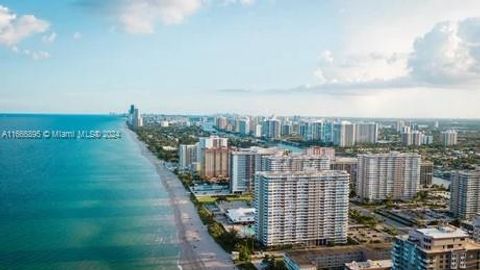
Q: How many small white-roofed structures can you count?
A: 1